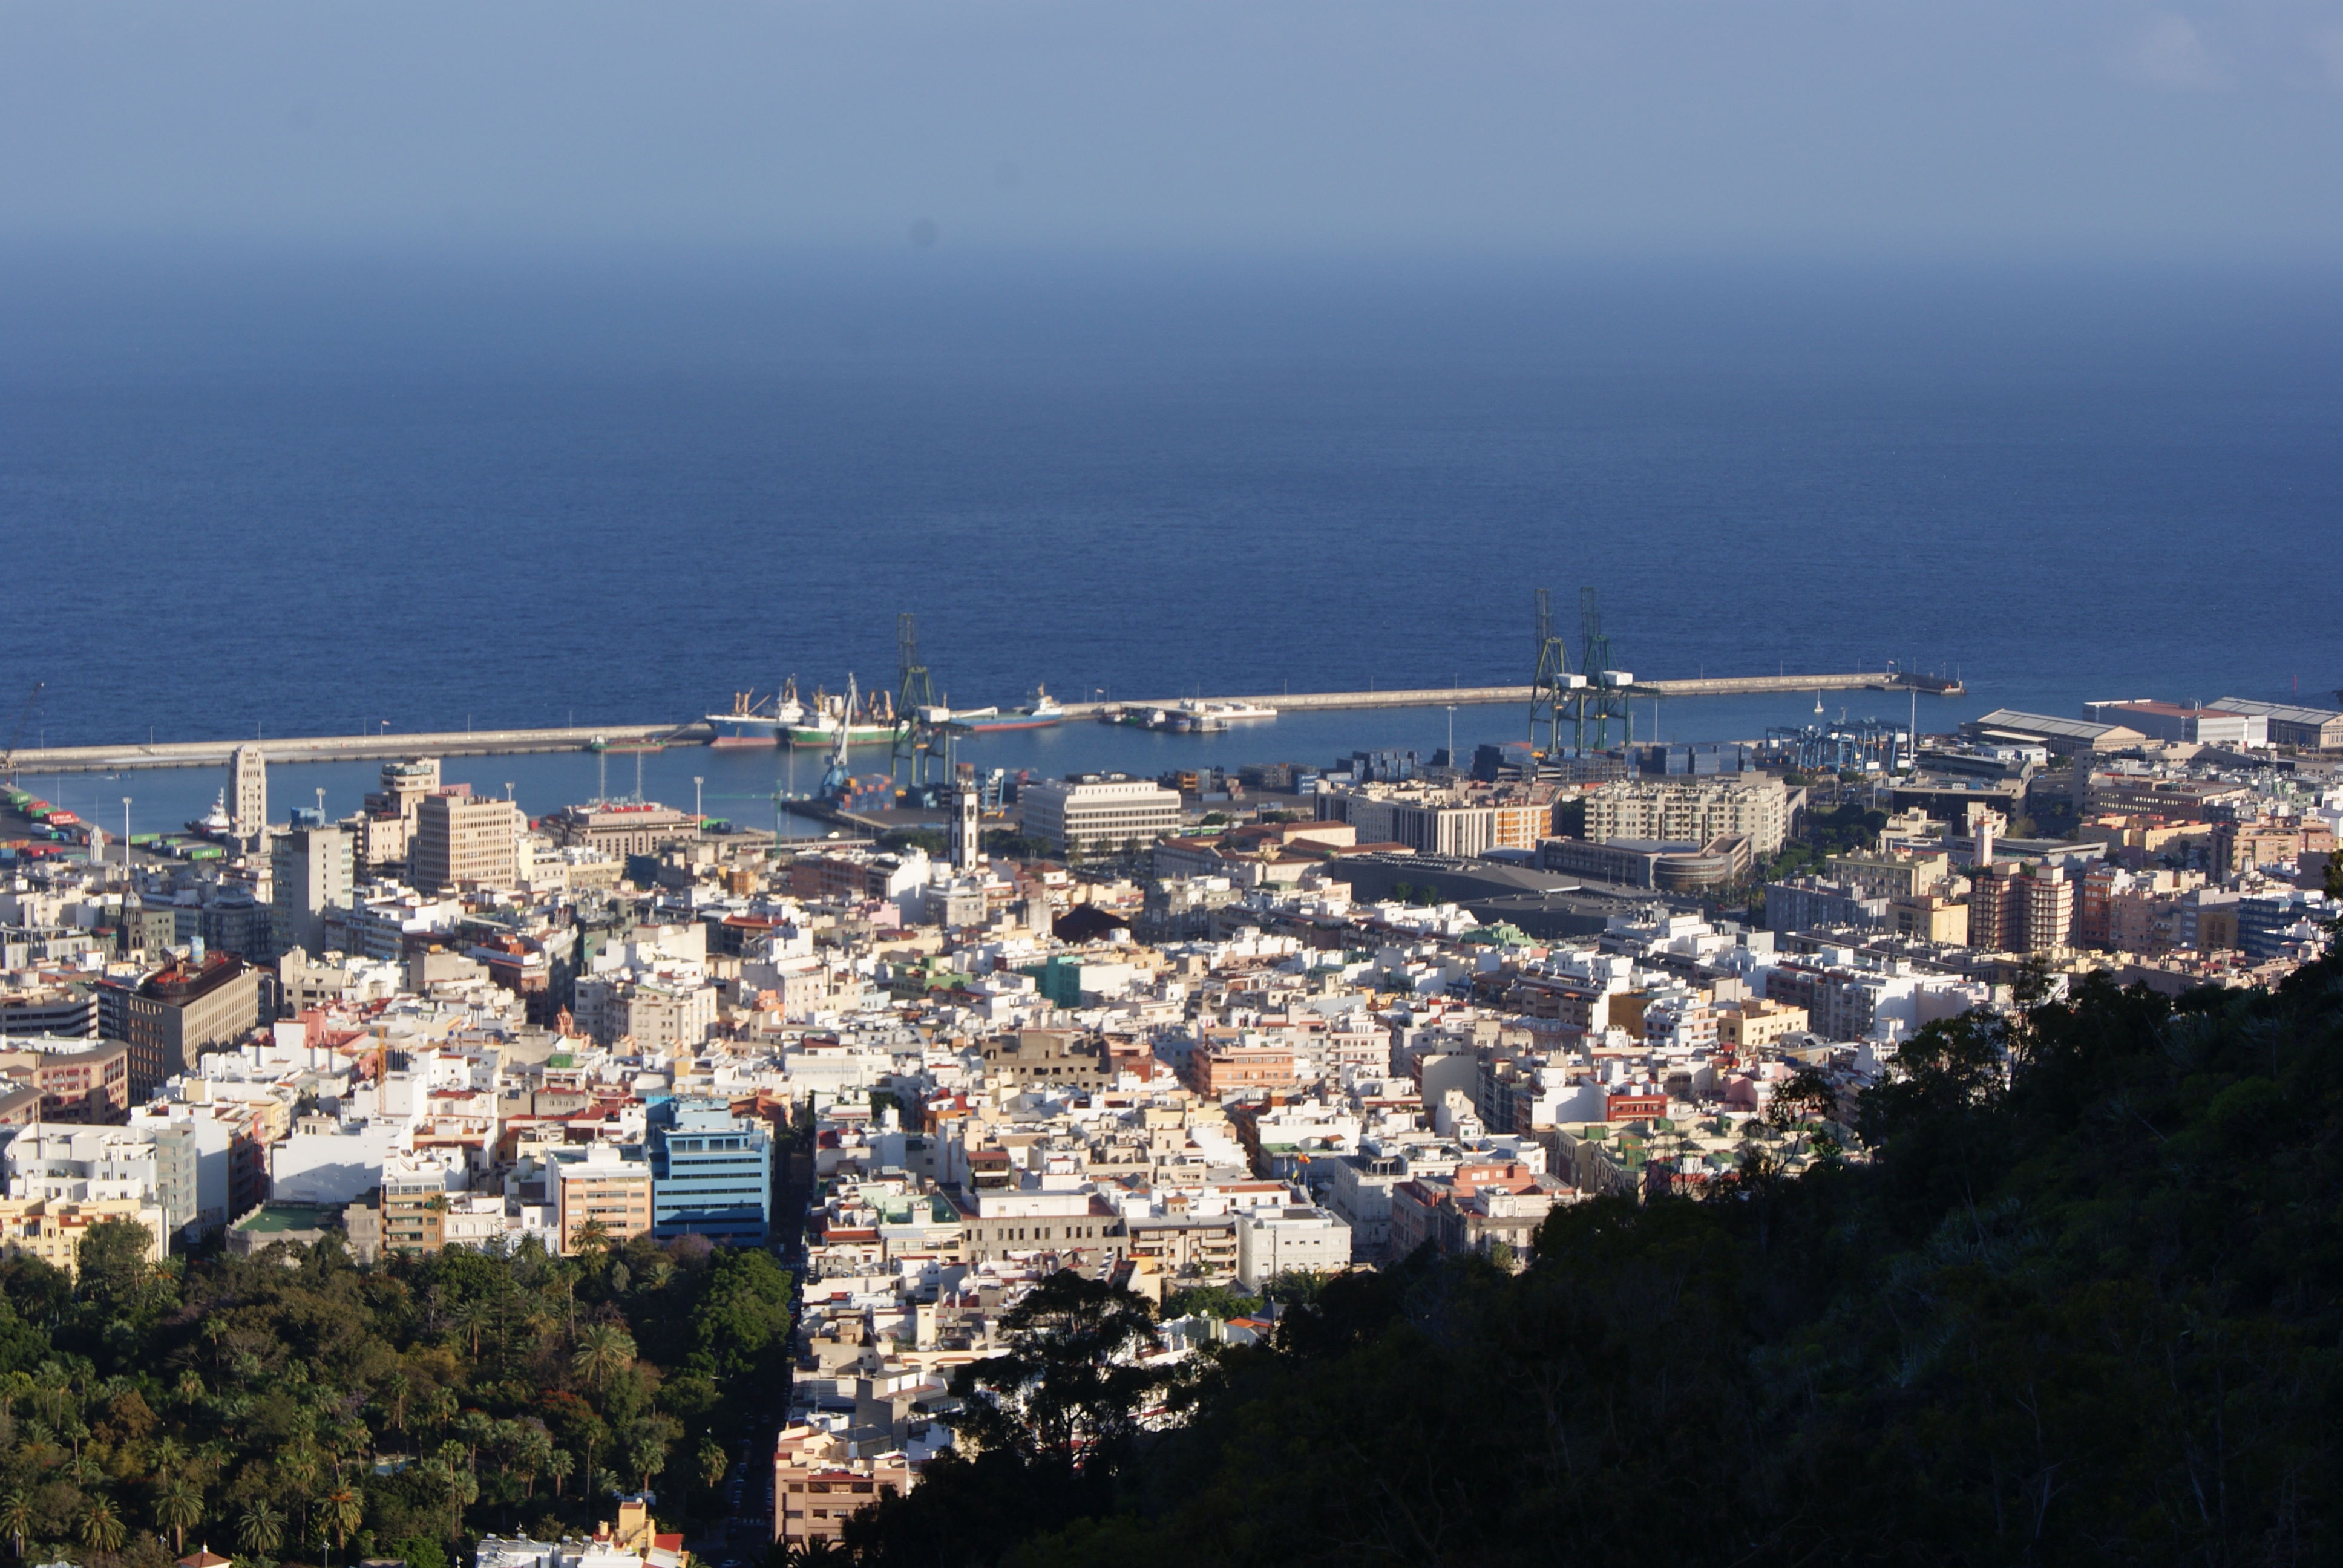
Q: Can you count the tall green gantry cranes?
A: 3